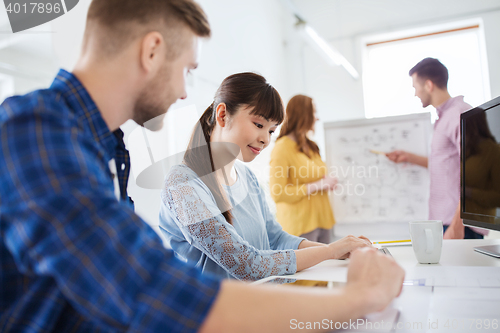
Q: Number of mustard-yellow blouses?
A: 1